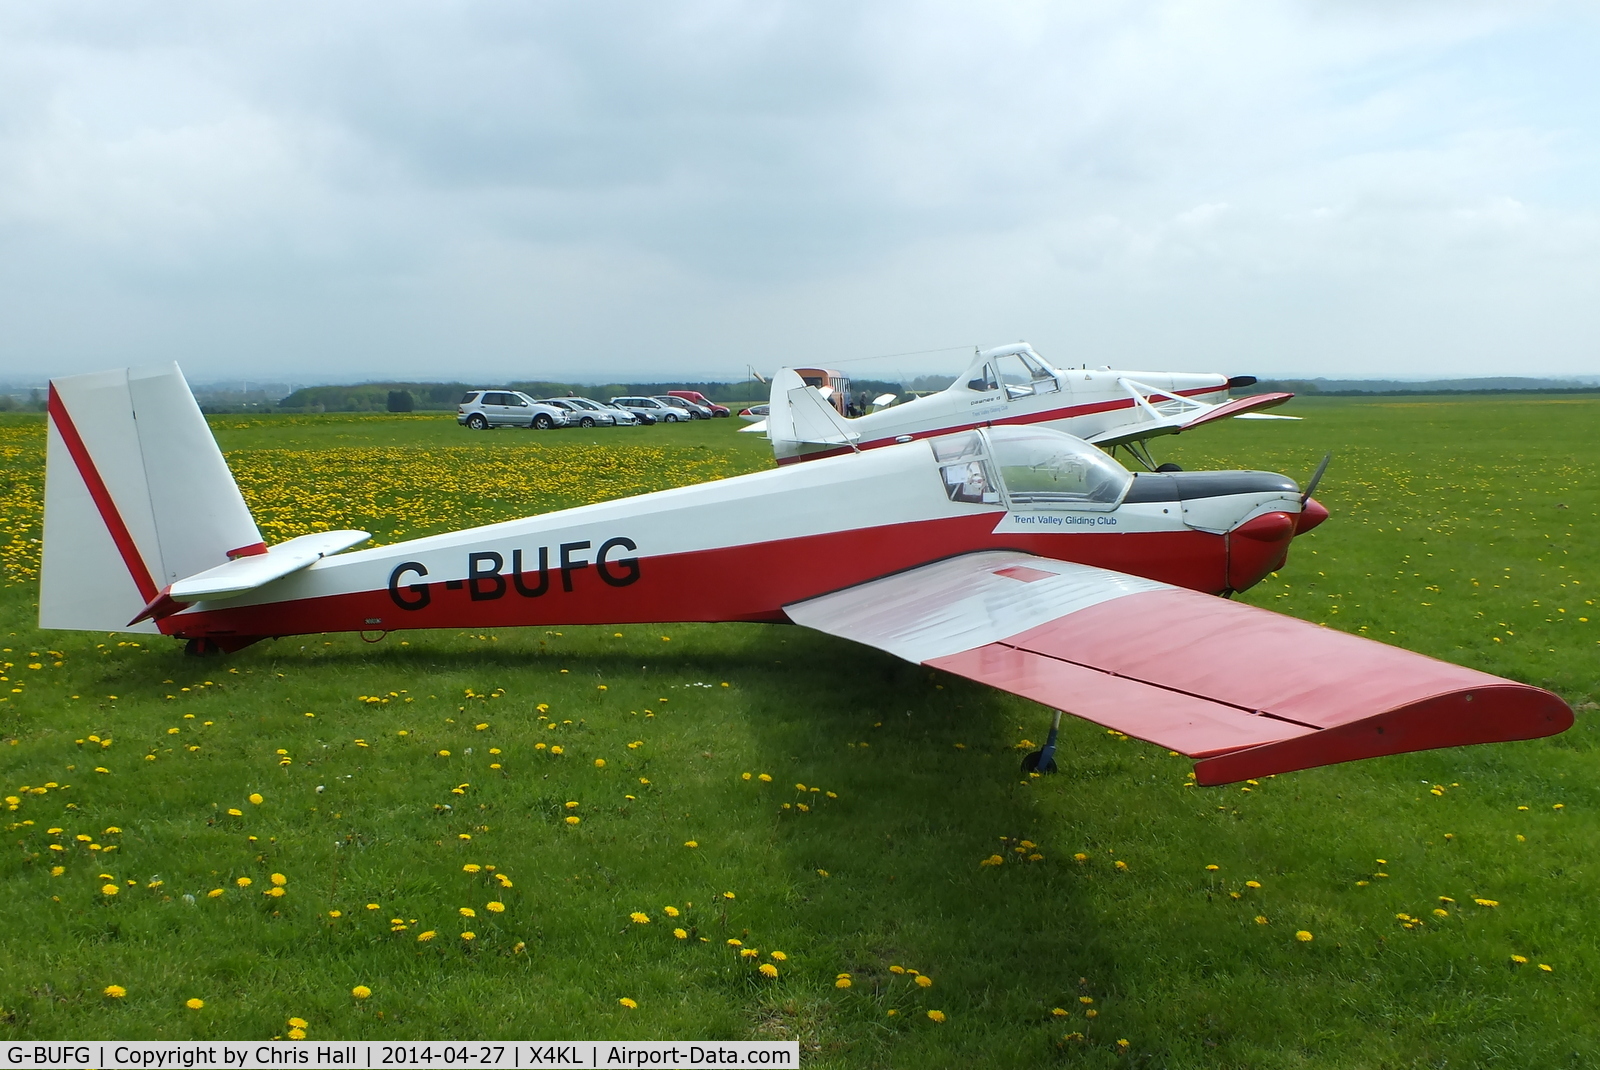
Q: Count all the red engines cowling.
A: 1